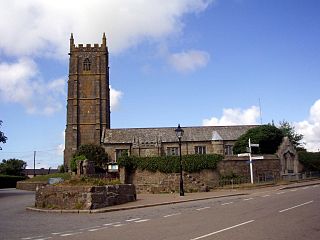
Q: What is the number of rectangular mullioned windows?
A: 4